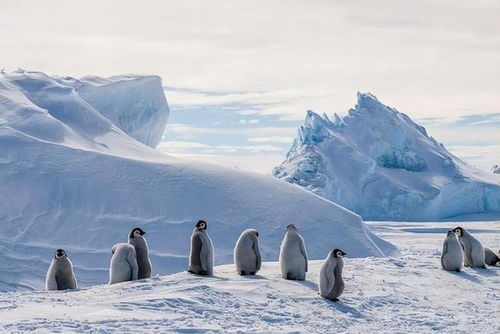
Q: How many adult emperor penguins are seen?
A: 0